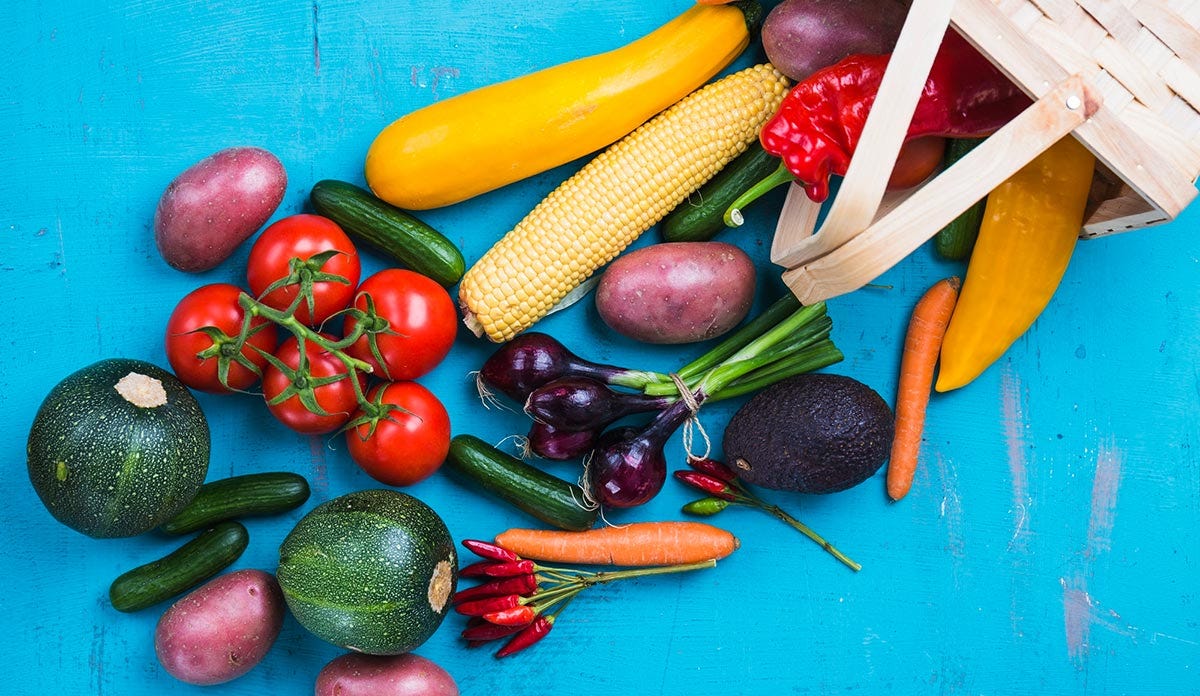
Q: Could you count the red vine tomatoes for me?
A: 5